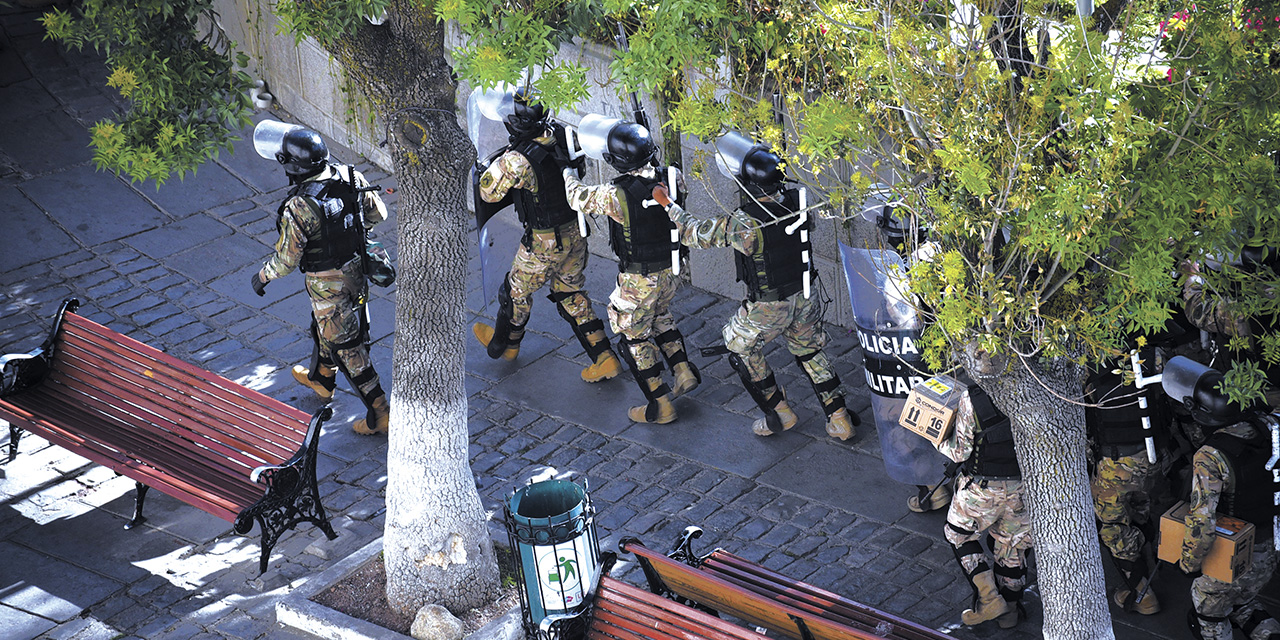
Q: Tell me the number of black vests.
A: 7